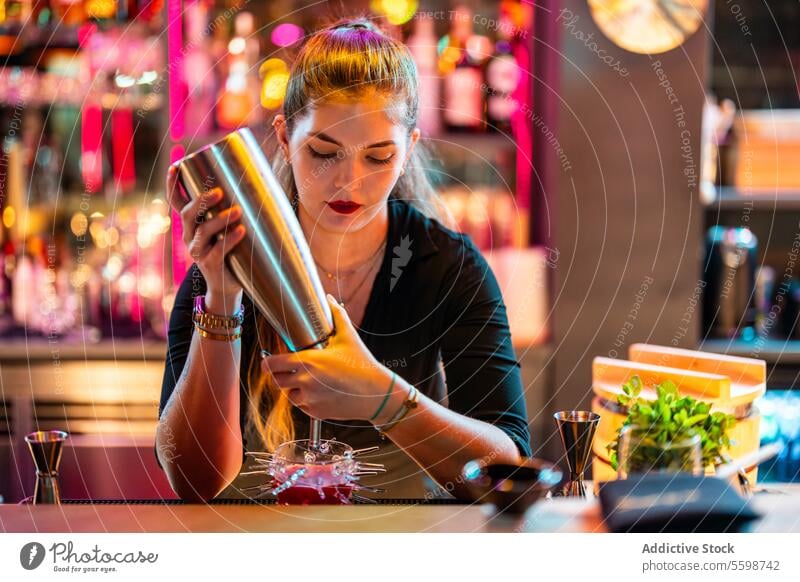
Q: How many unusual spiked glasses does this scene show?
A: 1